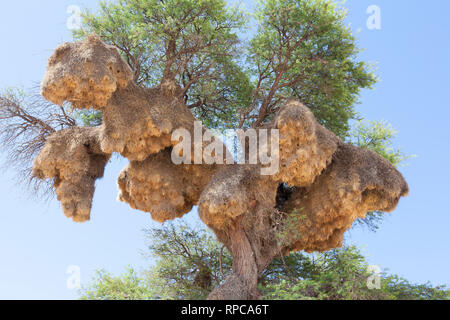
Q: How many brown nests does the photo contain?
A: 7